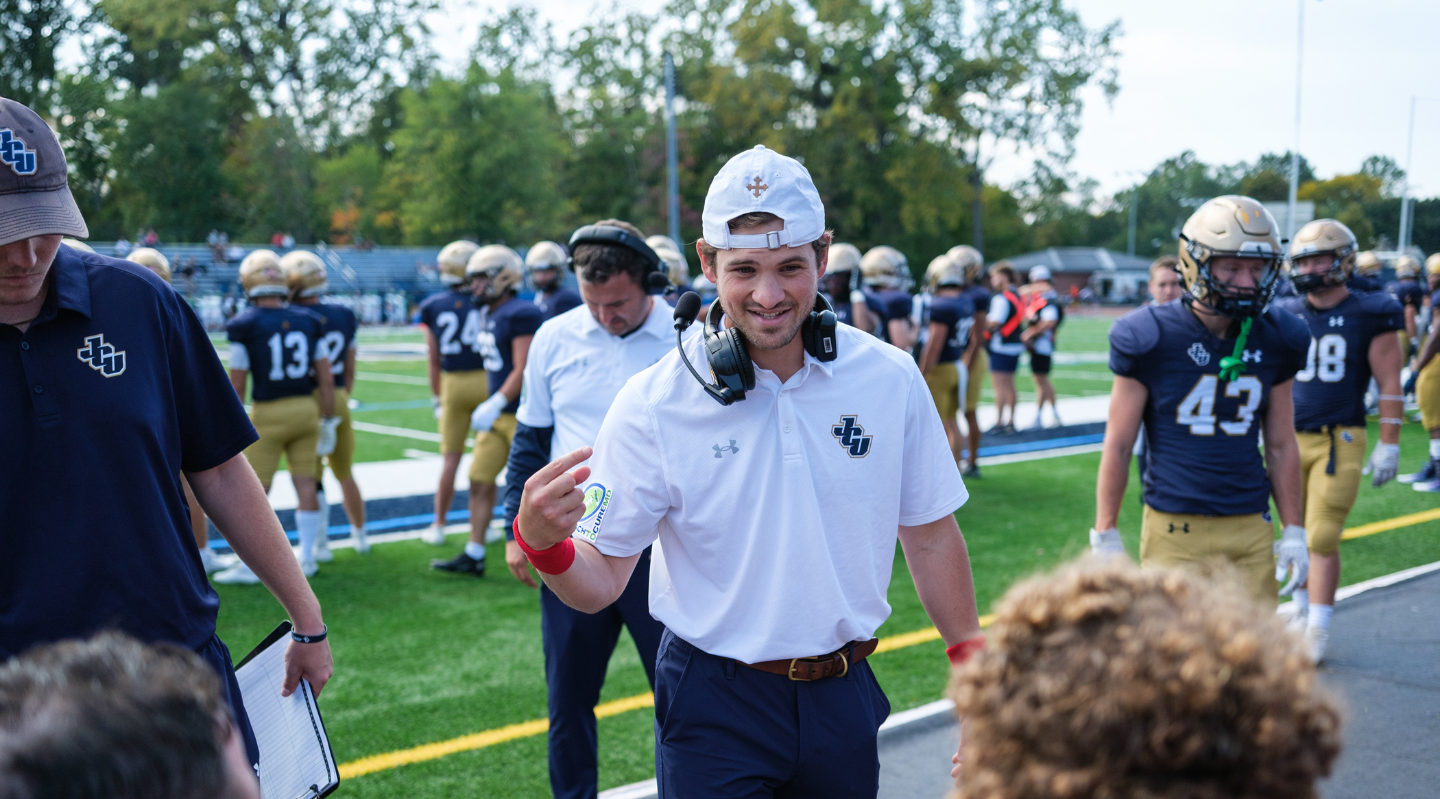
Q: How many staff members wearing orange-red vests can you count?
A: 2